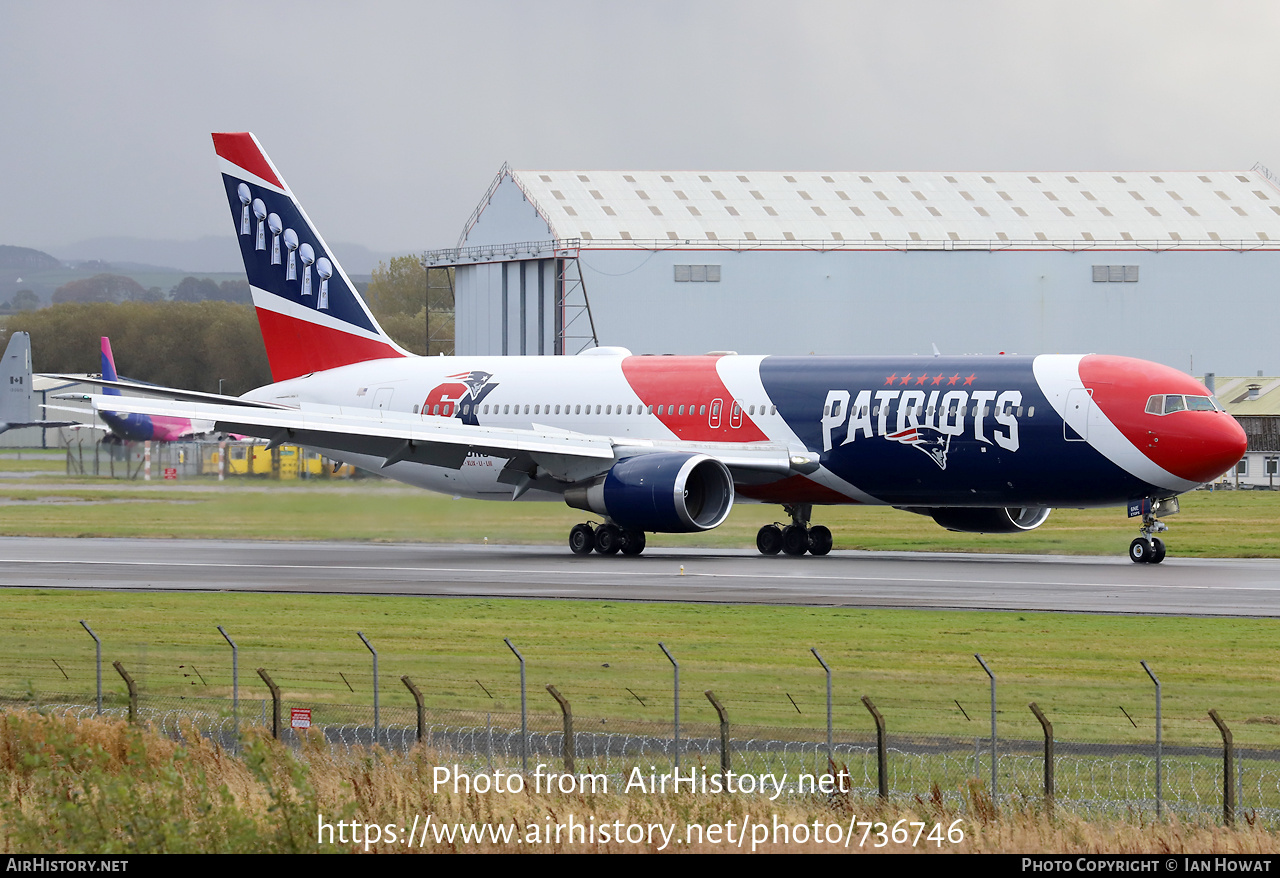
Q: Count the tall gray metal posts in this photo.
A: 8